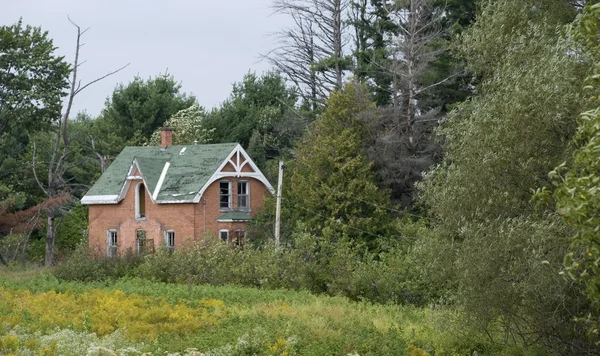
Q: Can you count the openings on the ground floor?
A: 5